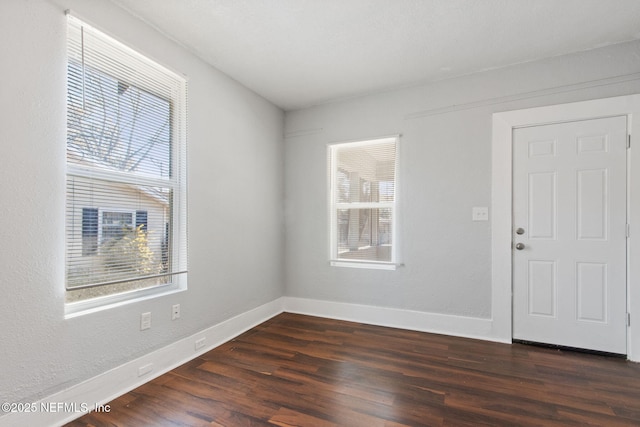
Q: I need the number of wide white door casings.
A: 1